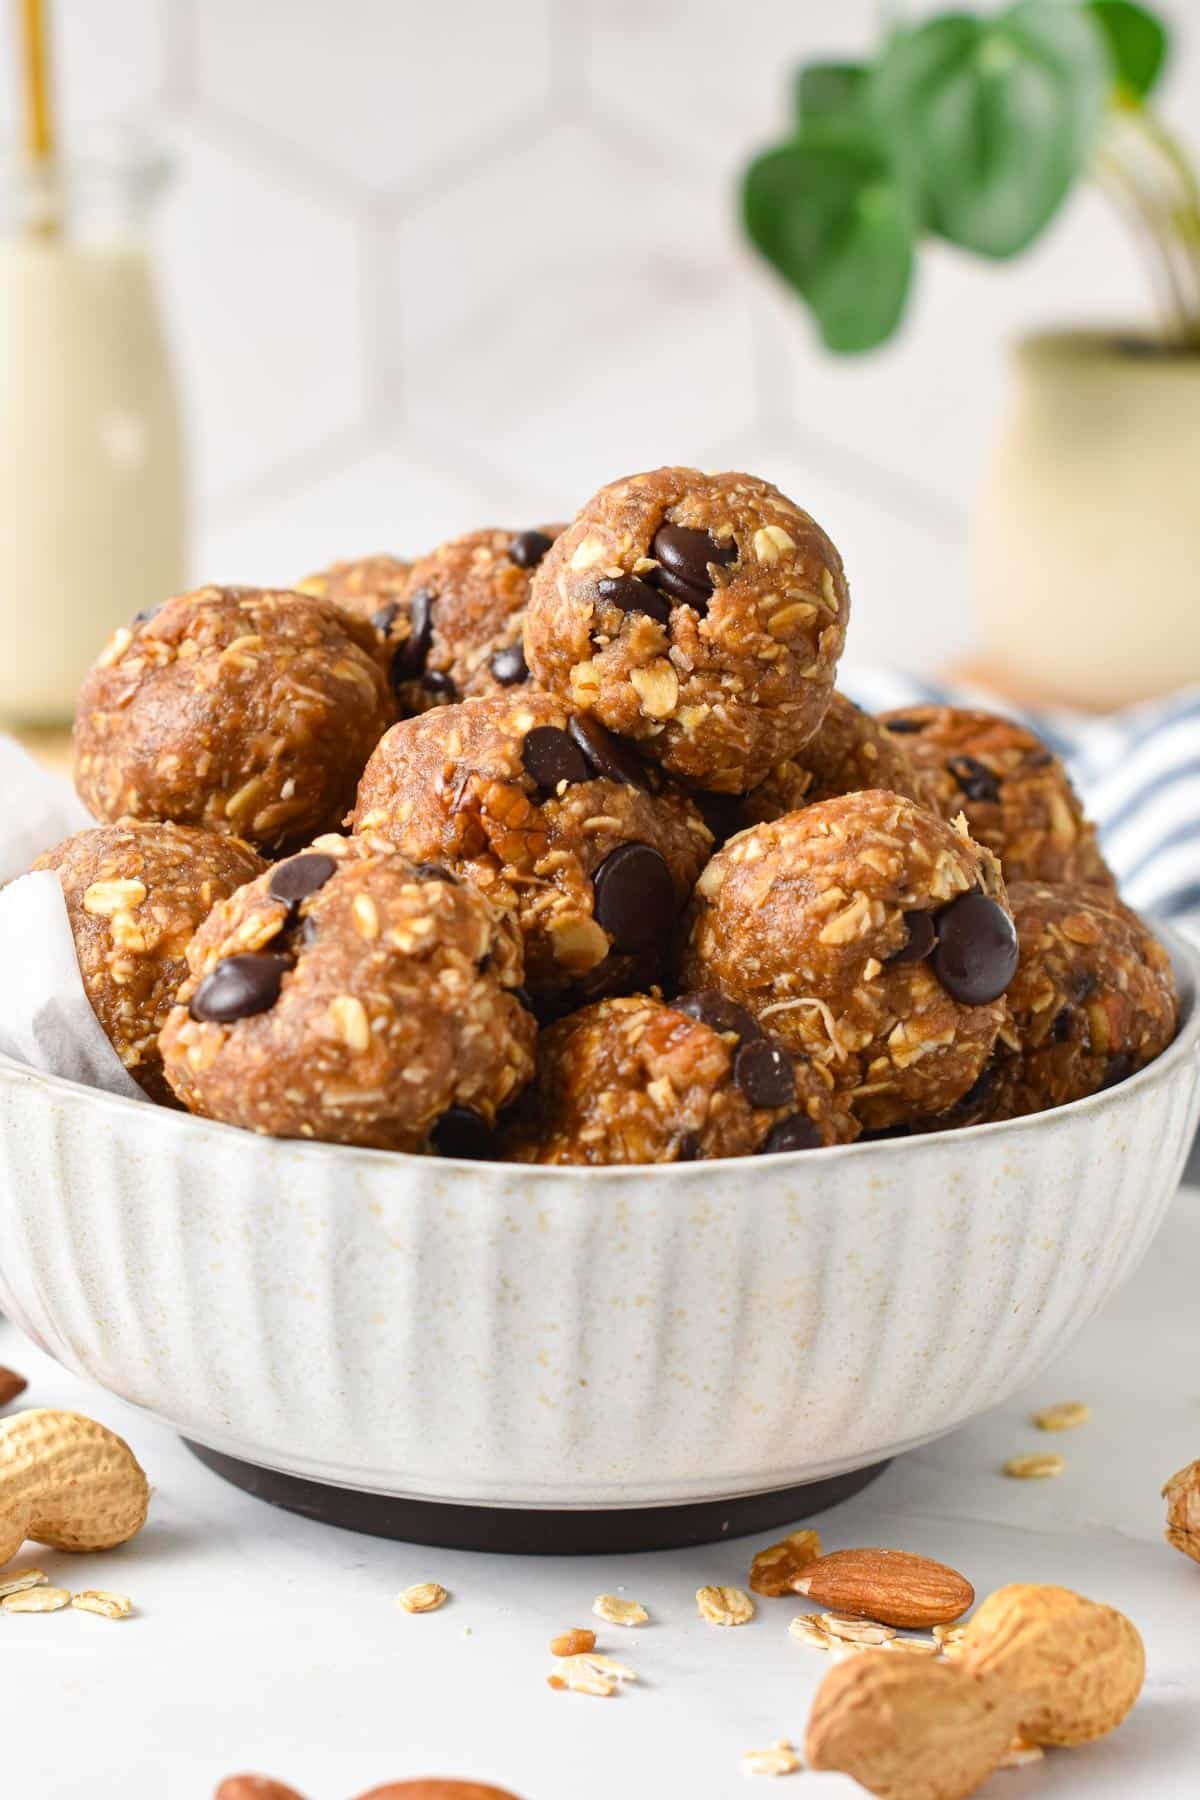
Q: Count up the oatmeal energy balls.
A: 12